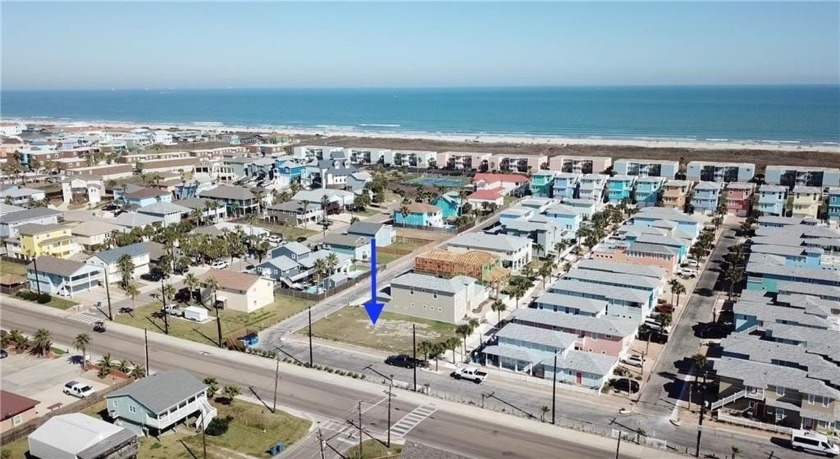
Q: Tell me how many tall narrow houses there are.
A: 11